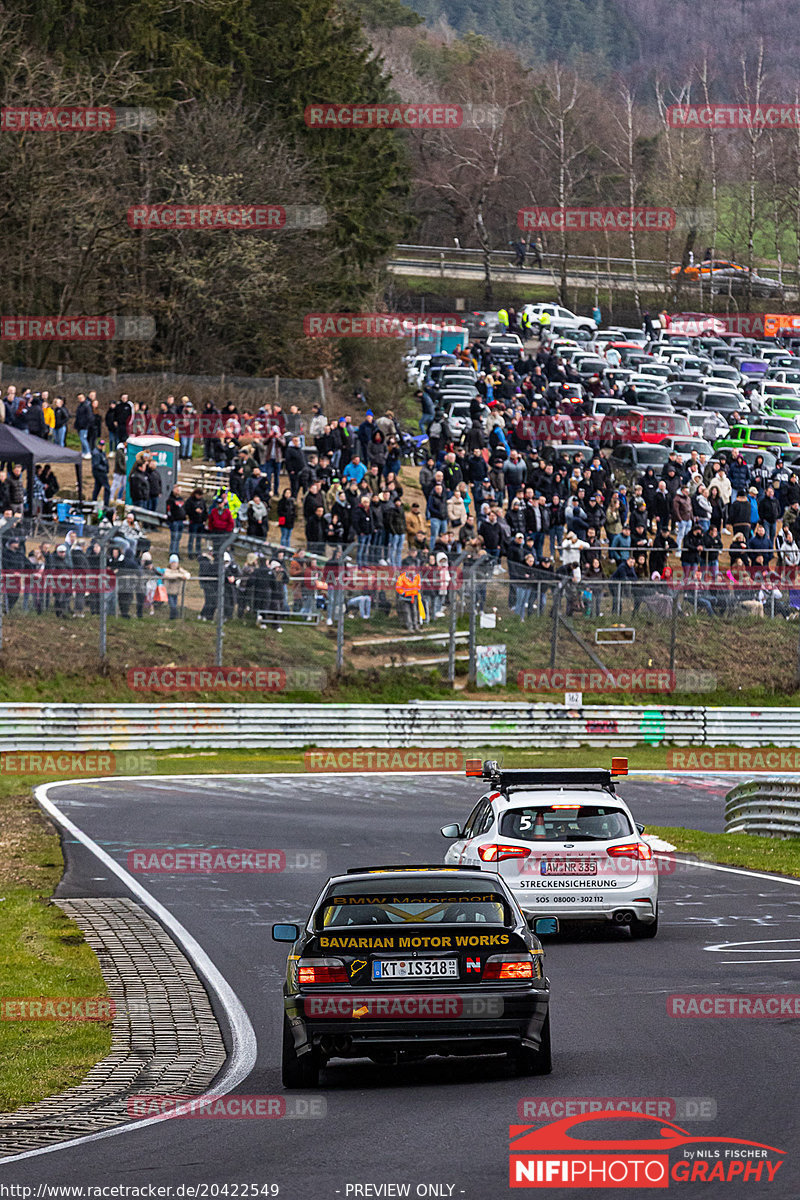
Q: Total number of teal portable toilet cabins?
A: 3